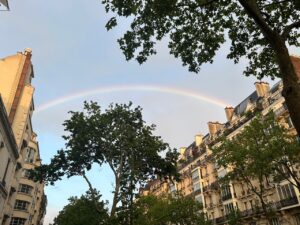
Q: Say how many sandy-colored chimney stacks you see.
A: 5